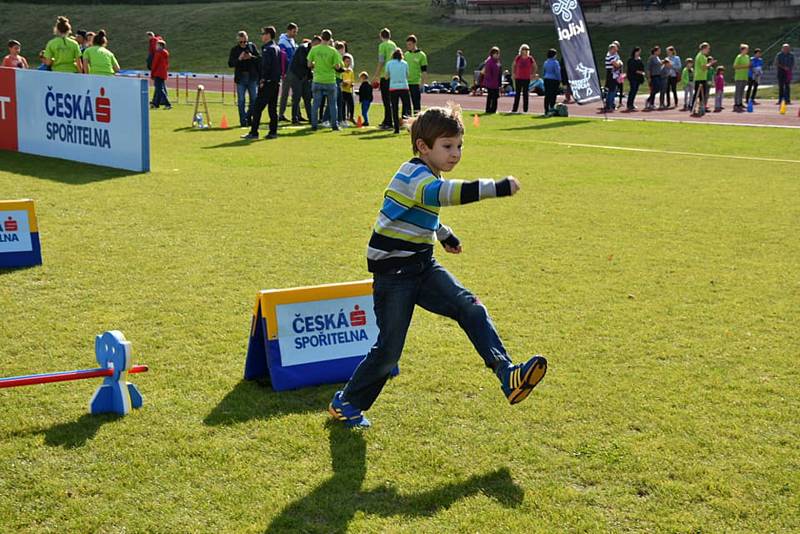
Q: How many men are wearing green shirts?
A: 5